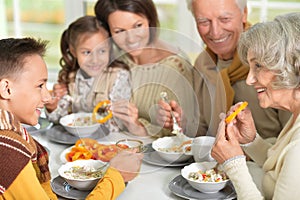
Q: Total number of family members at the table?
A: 5